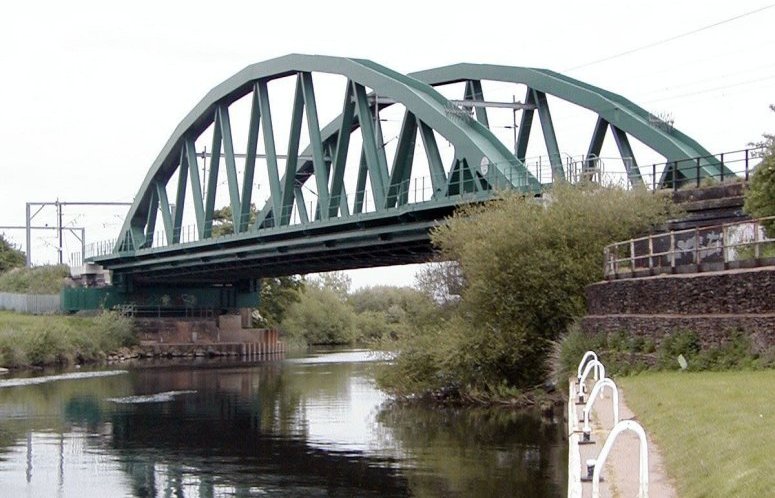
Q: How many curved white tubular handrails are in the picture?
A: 4